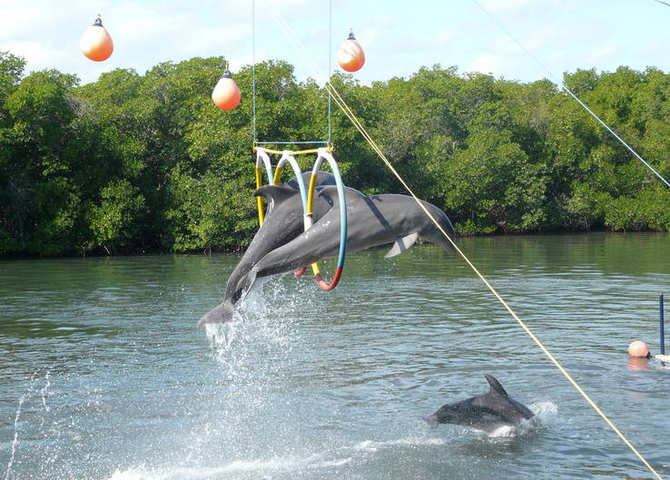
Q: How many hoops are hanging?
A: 3